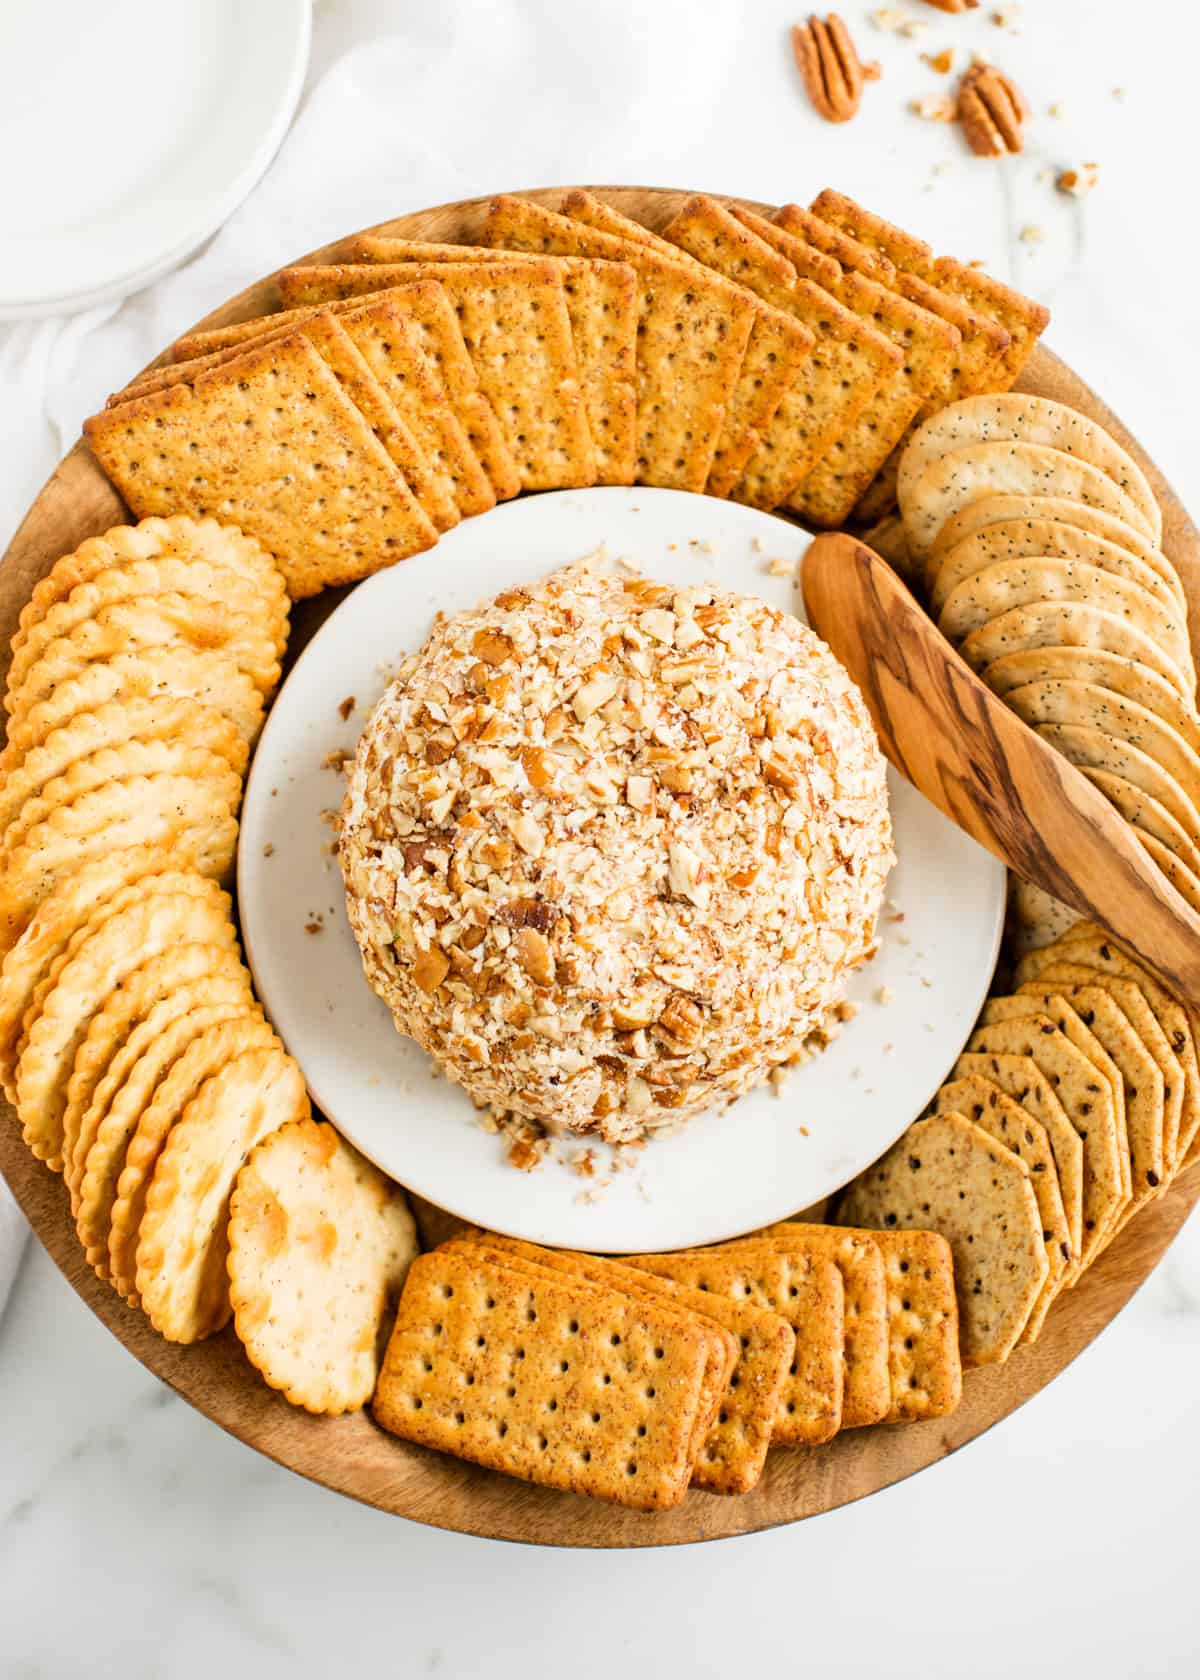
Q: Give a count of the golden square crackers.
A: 12